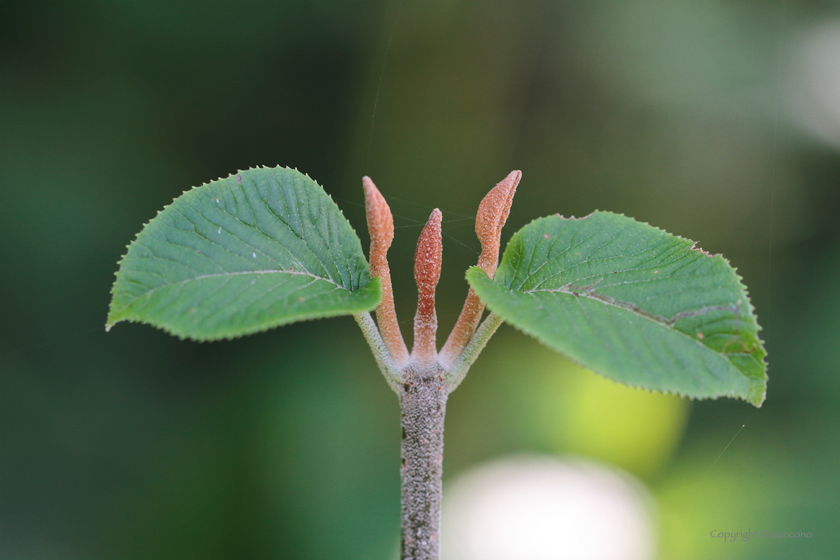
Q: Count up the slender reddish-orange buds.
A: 3